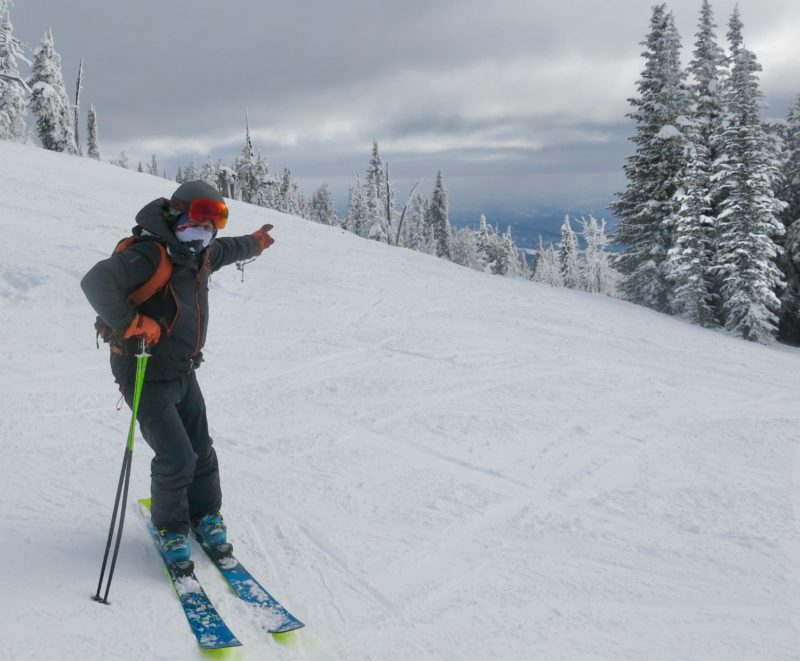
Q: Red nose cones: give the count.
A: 0